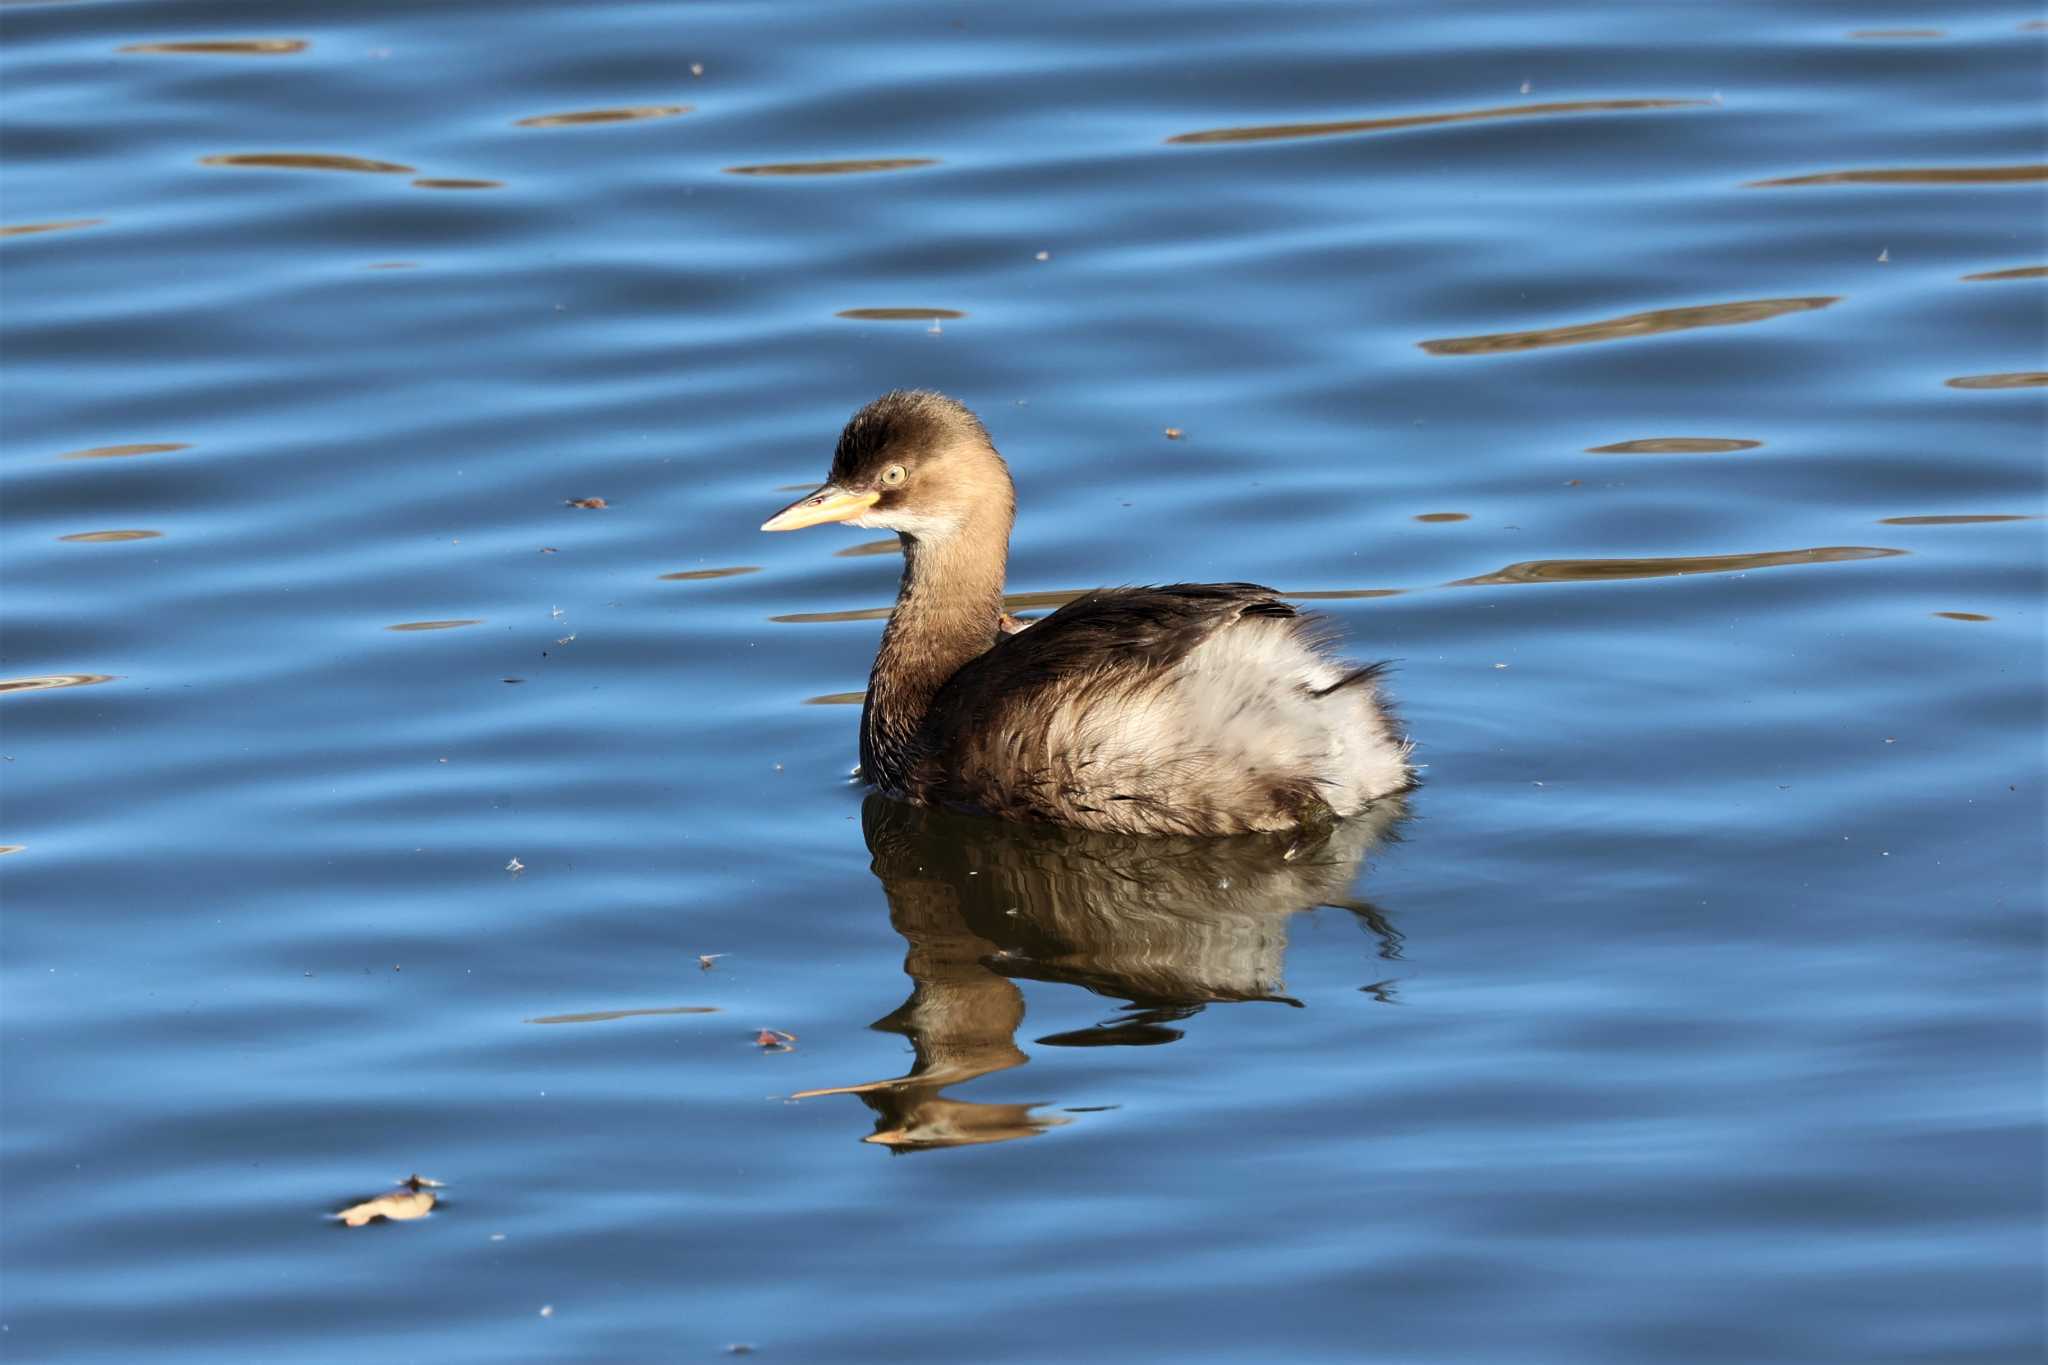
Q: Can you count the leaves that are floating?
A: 1